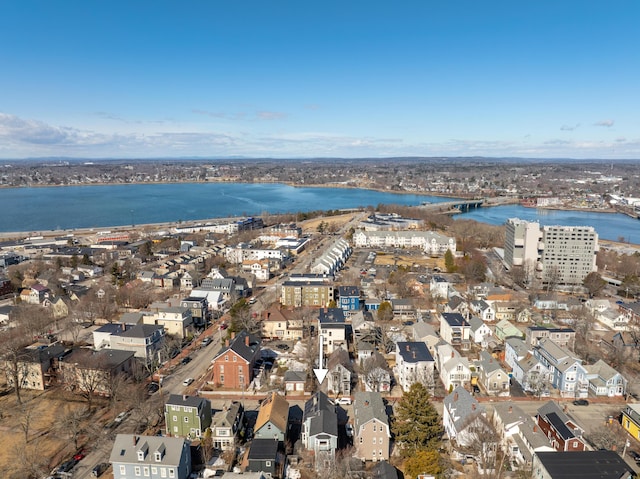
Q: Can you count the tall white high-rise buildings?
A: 2